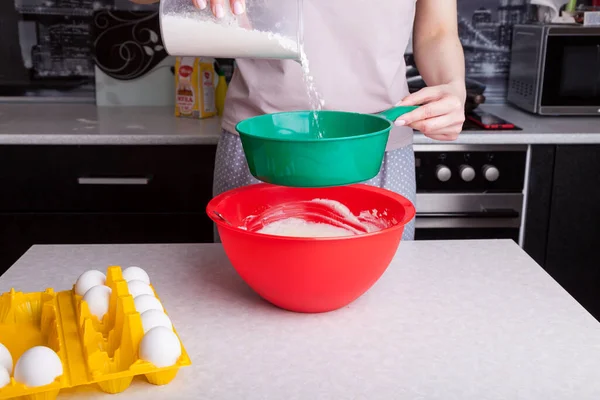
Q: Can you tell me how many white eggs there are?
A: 10